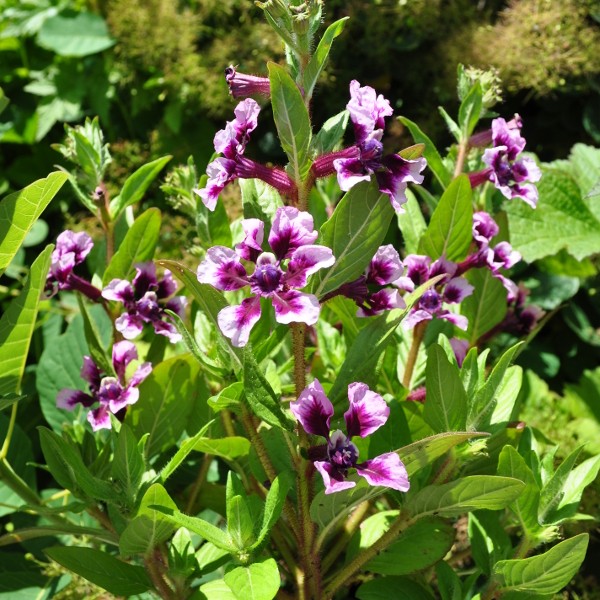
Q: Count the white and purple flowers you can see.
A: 11